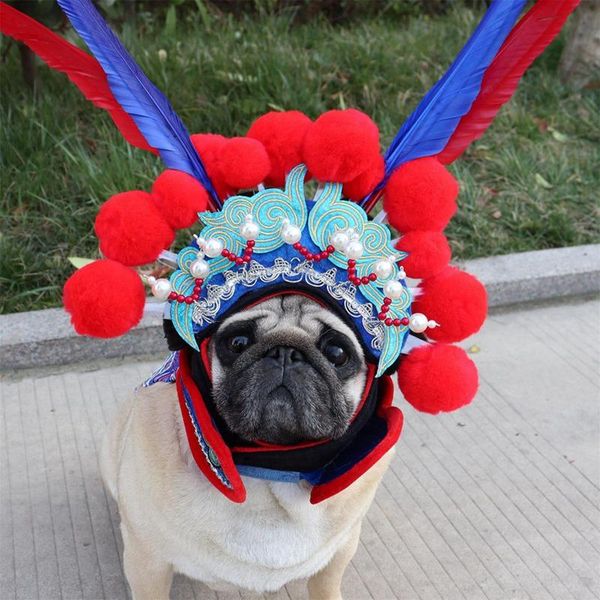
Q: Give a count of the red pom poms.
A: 12